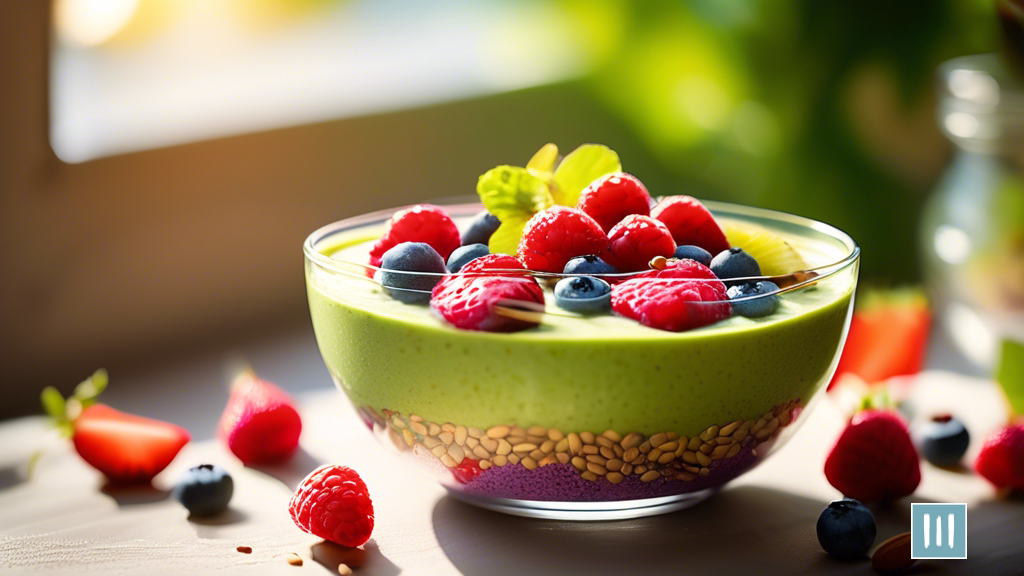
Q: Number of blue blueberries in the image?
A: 11